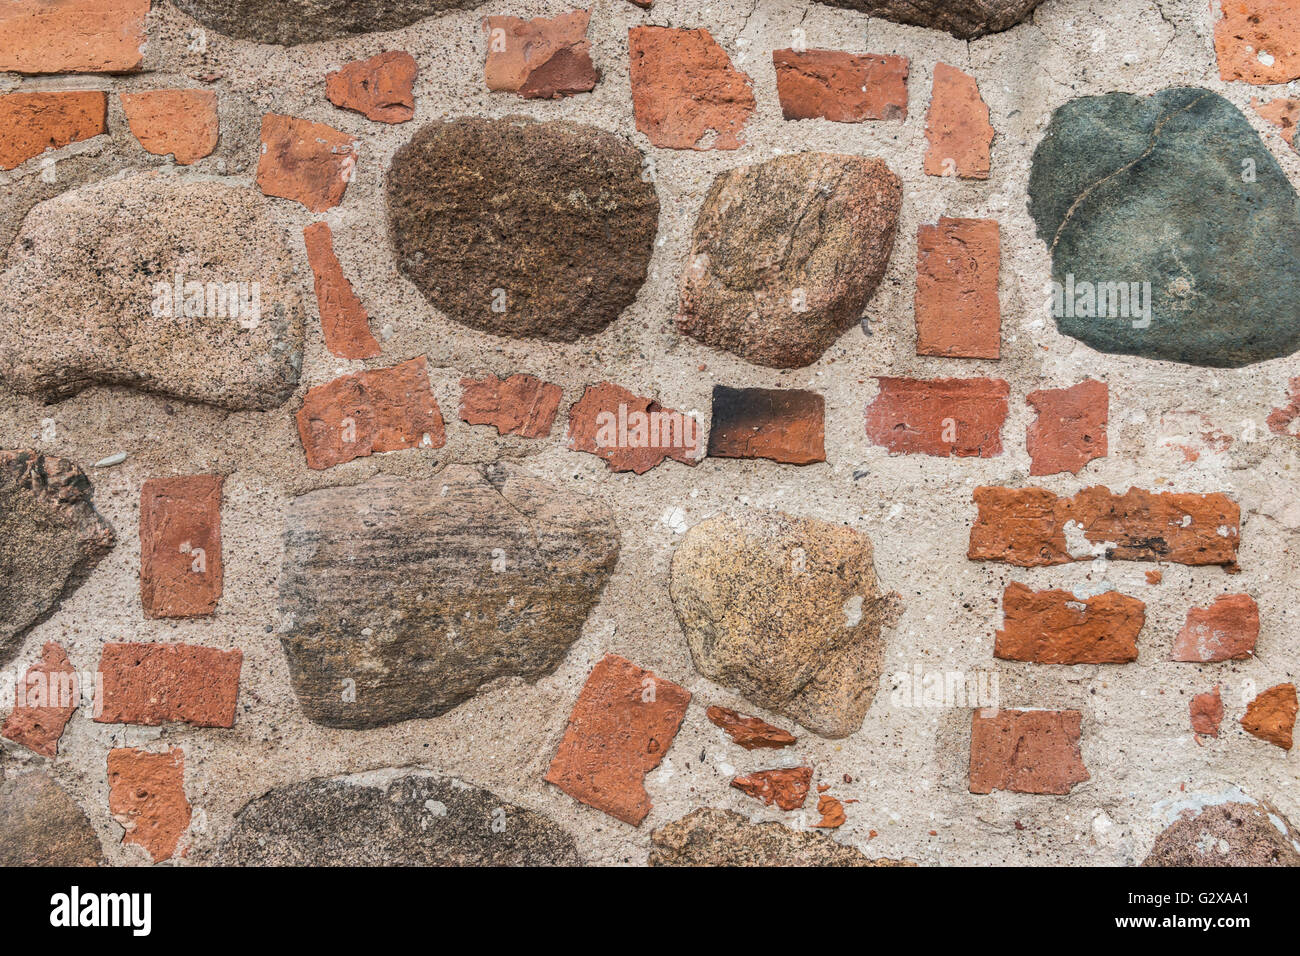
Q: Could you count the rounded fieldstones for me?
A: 13